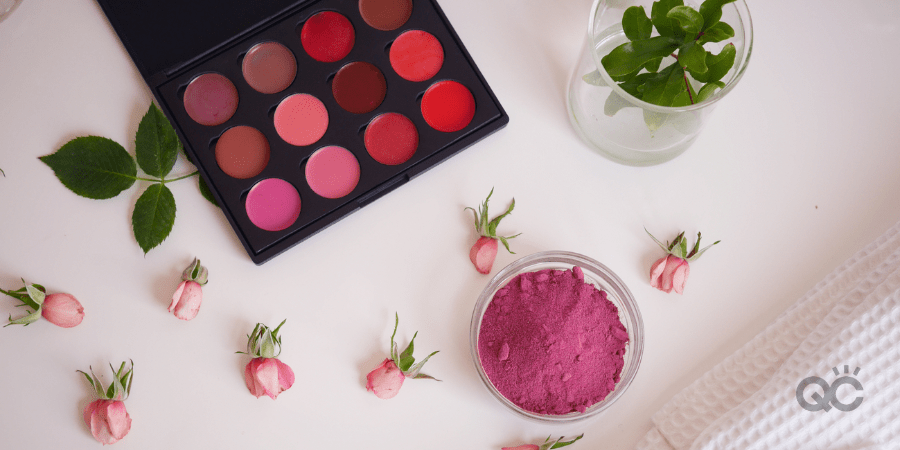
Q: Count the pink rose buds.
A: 8